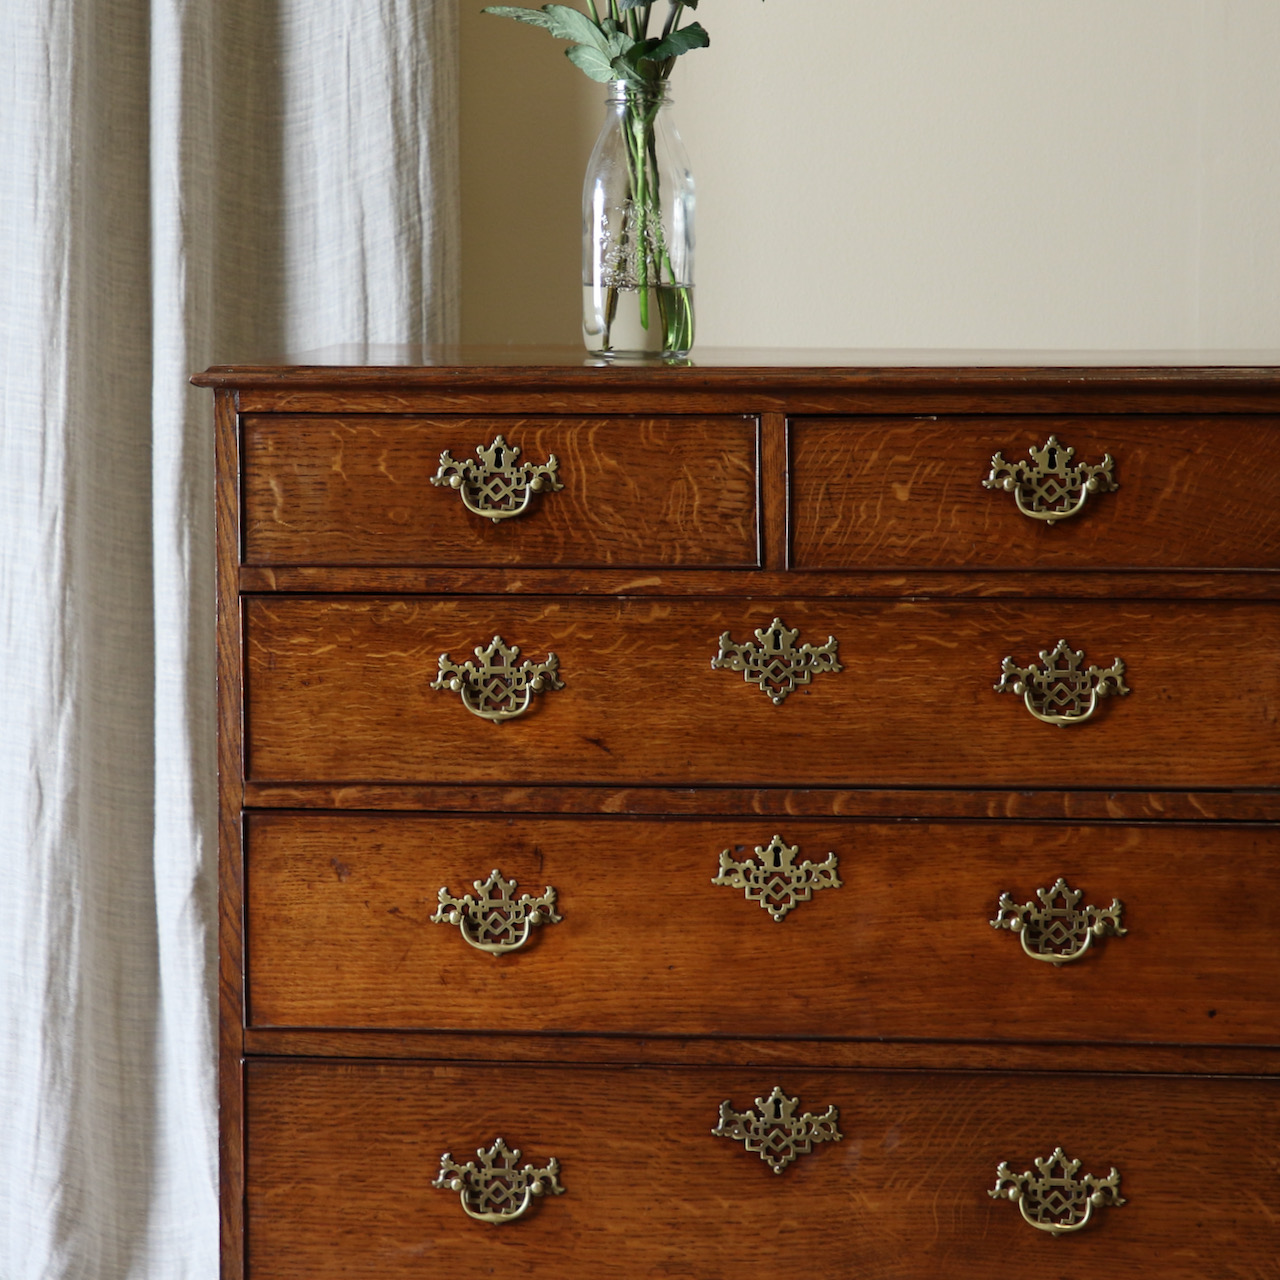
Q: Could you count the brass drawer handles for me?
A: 8